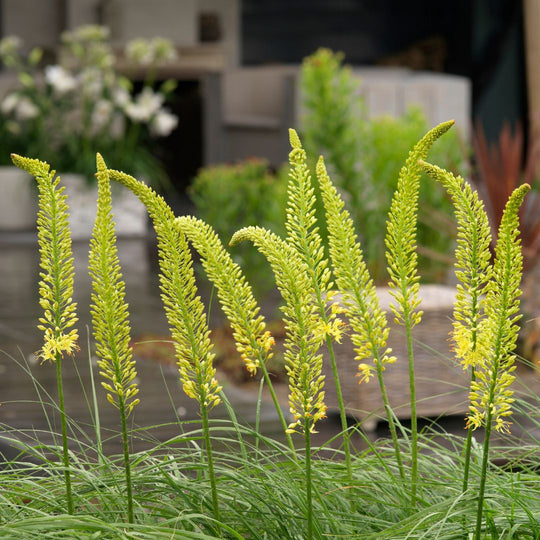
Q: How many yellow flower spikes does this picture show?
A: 10